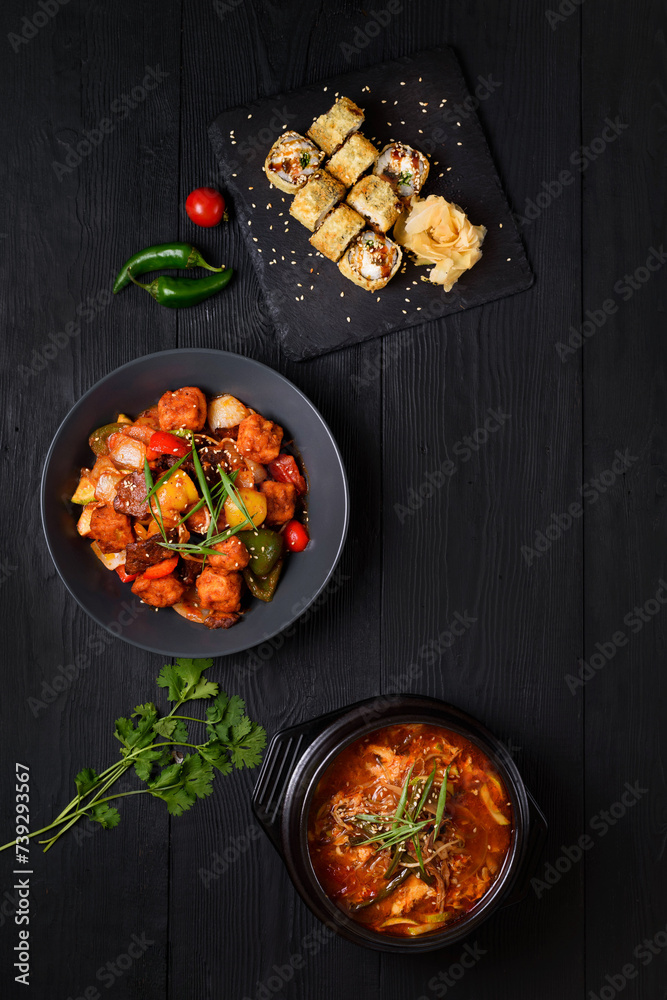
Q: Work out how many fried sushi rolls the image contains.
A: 8